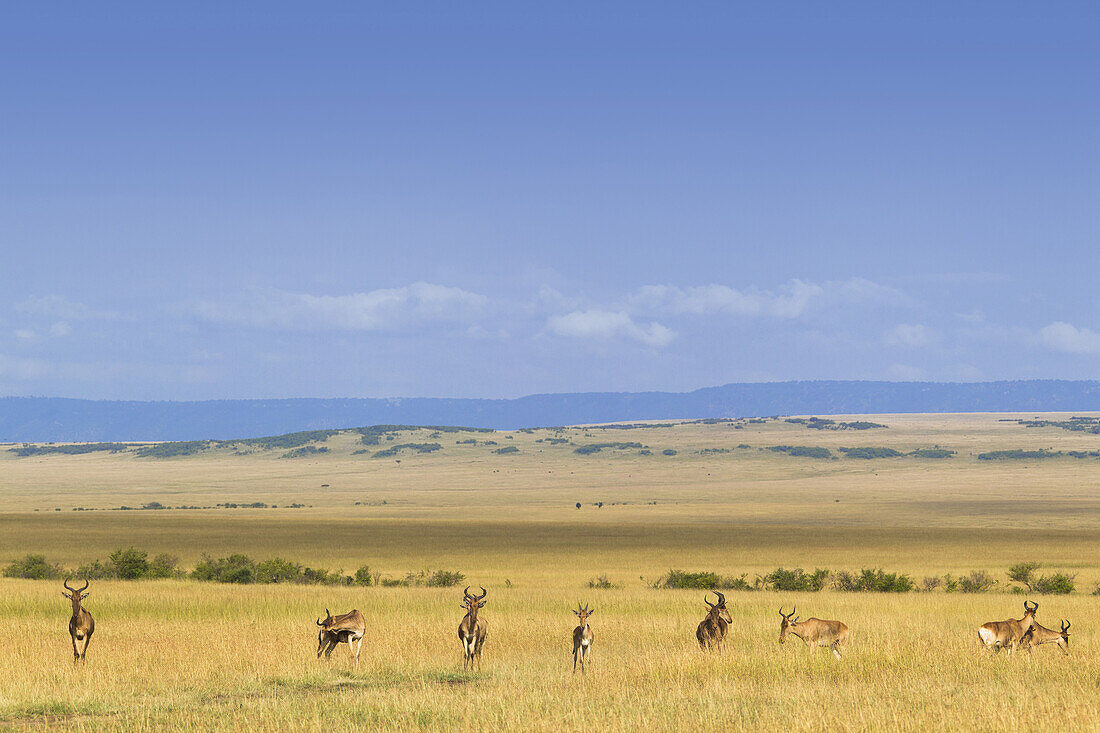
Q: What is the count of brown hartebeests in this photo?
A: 8